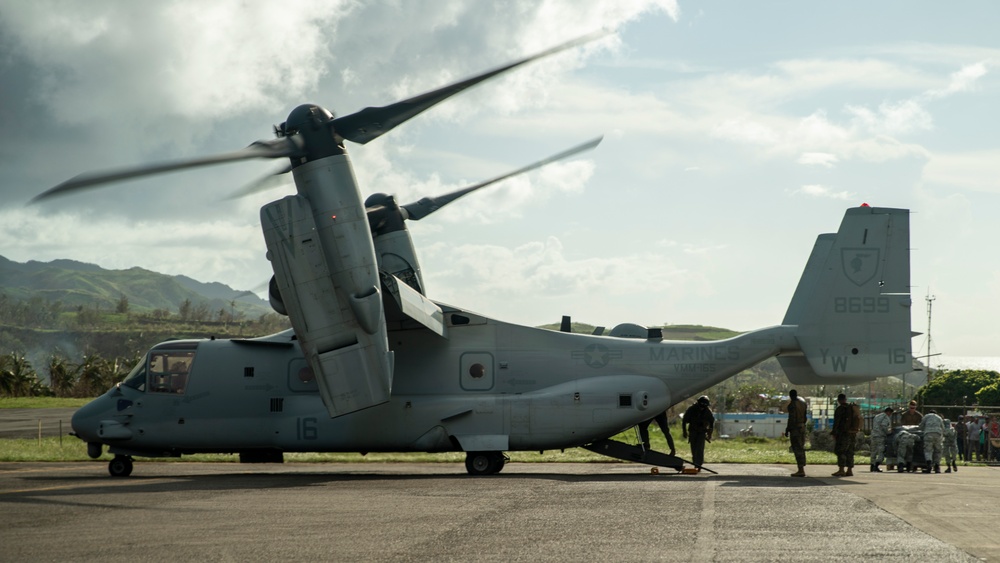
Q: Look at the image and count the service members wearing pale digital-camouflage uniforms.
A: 4